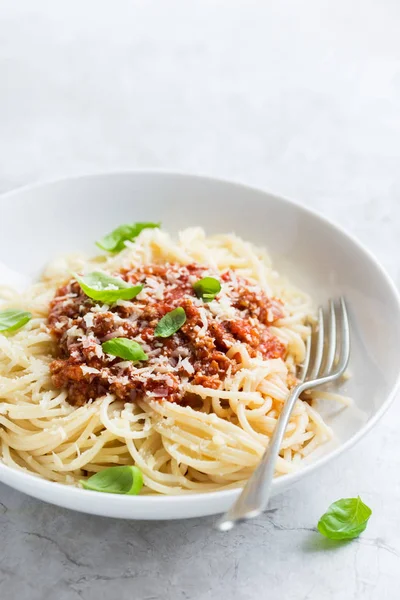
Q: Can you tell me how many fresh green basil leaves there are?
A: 8